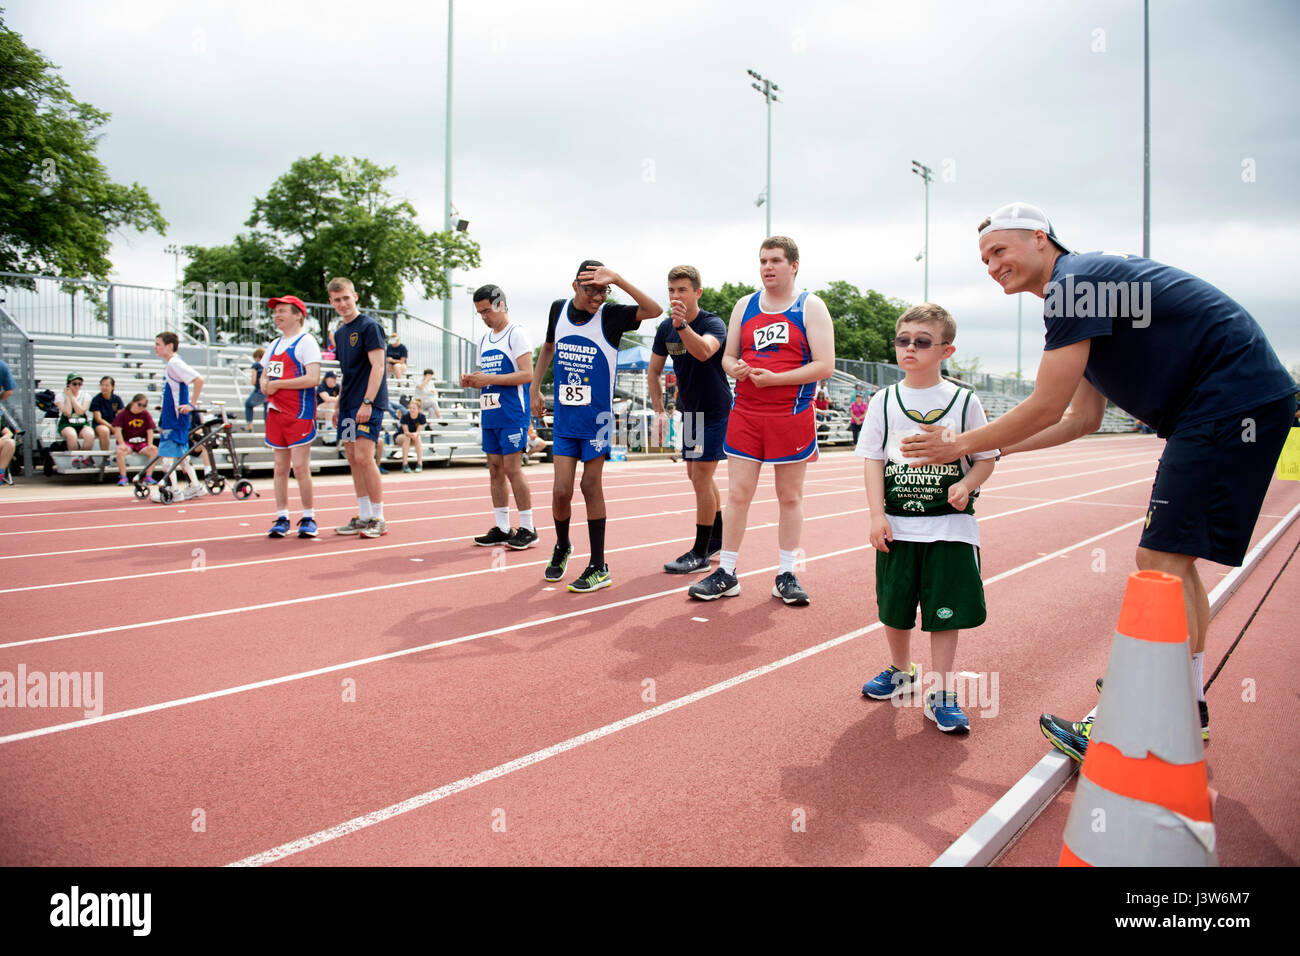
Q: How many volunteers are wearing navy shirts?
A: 3